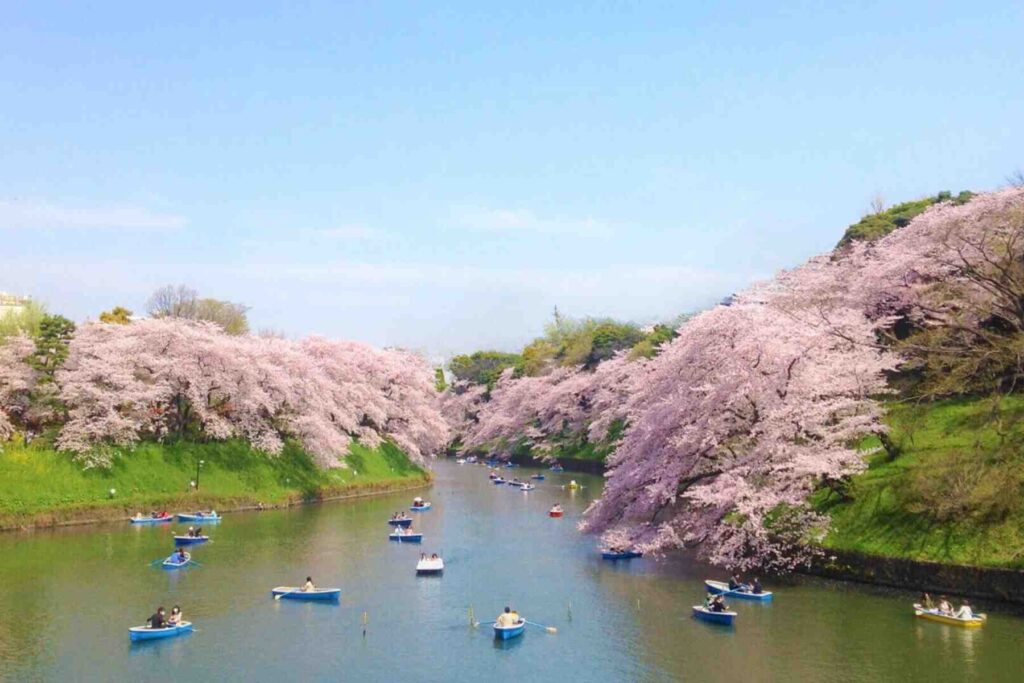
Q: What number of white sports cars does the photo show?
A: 0